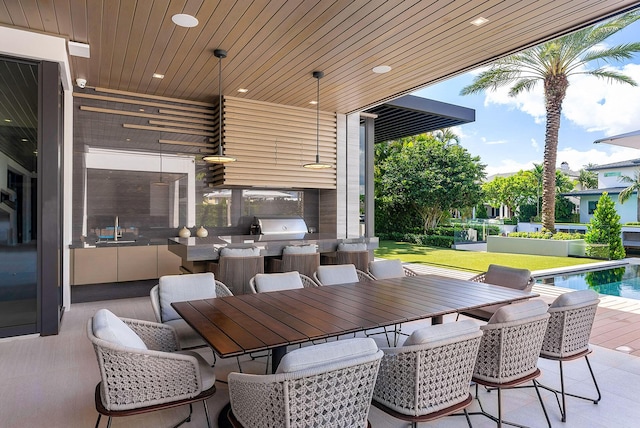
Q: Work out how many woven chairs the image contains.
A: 10